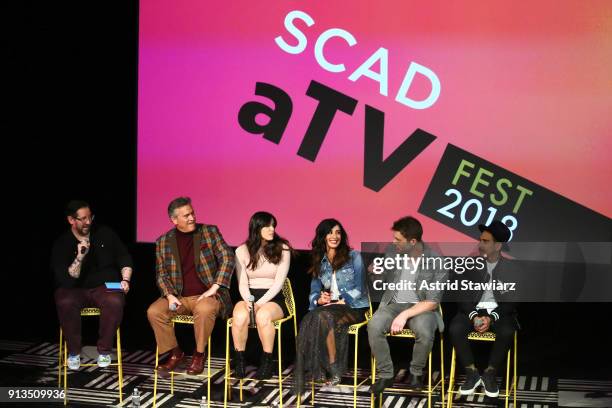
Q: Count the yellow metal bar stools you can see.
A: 6